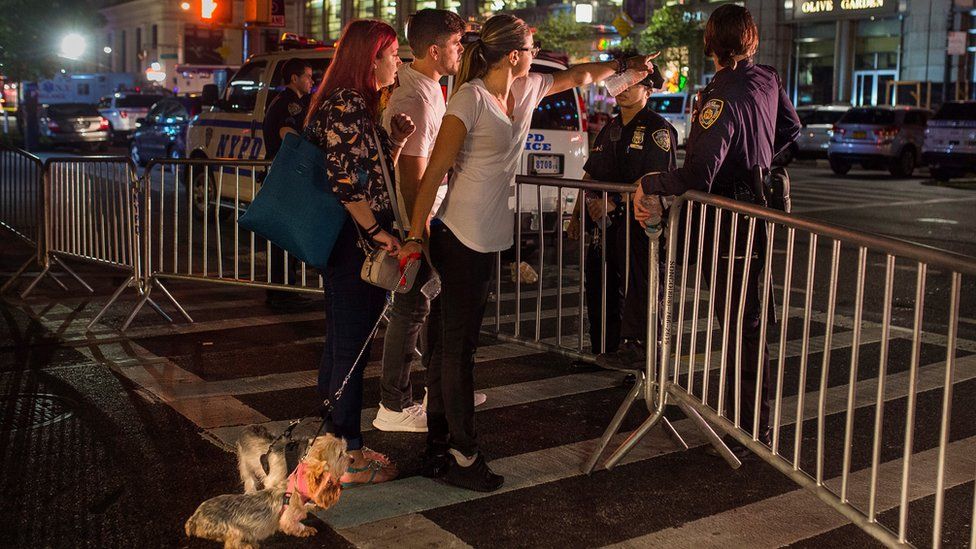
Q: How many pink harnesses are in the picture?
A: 1